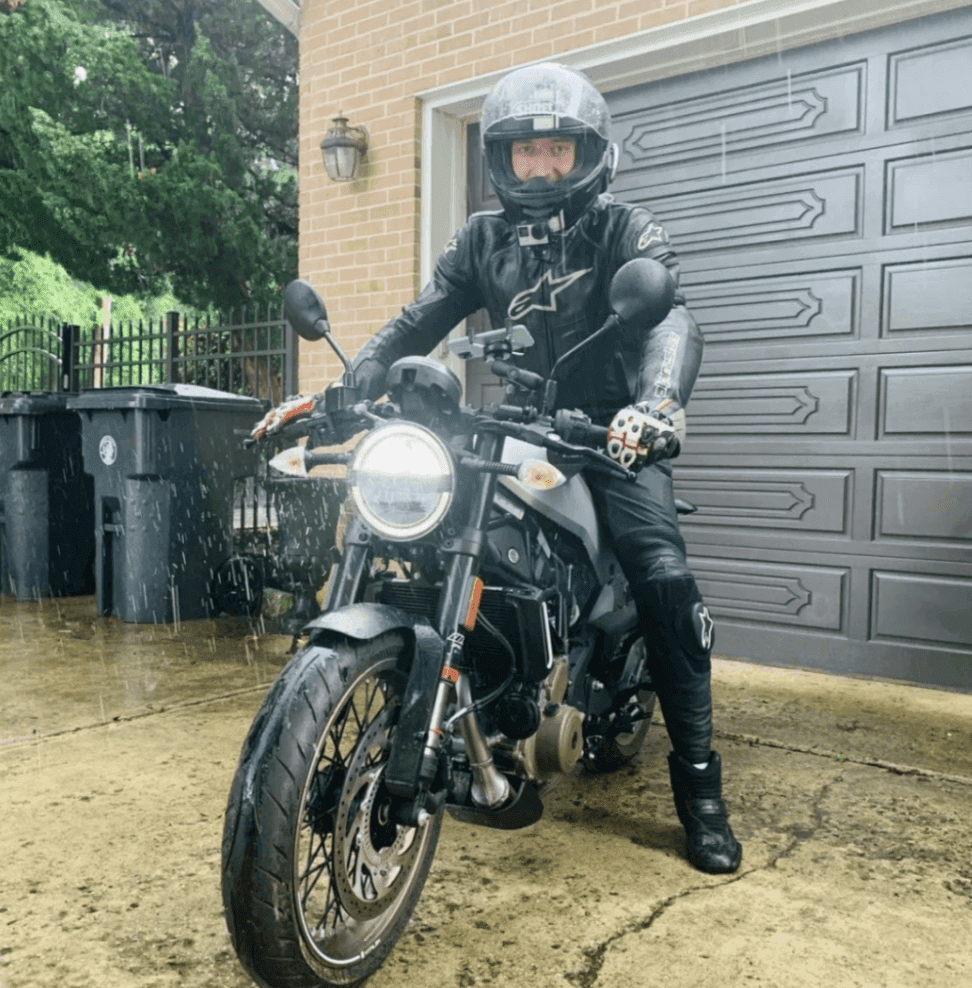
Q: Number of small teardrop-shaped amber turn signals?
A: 2